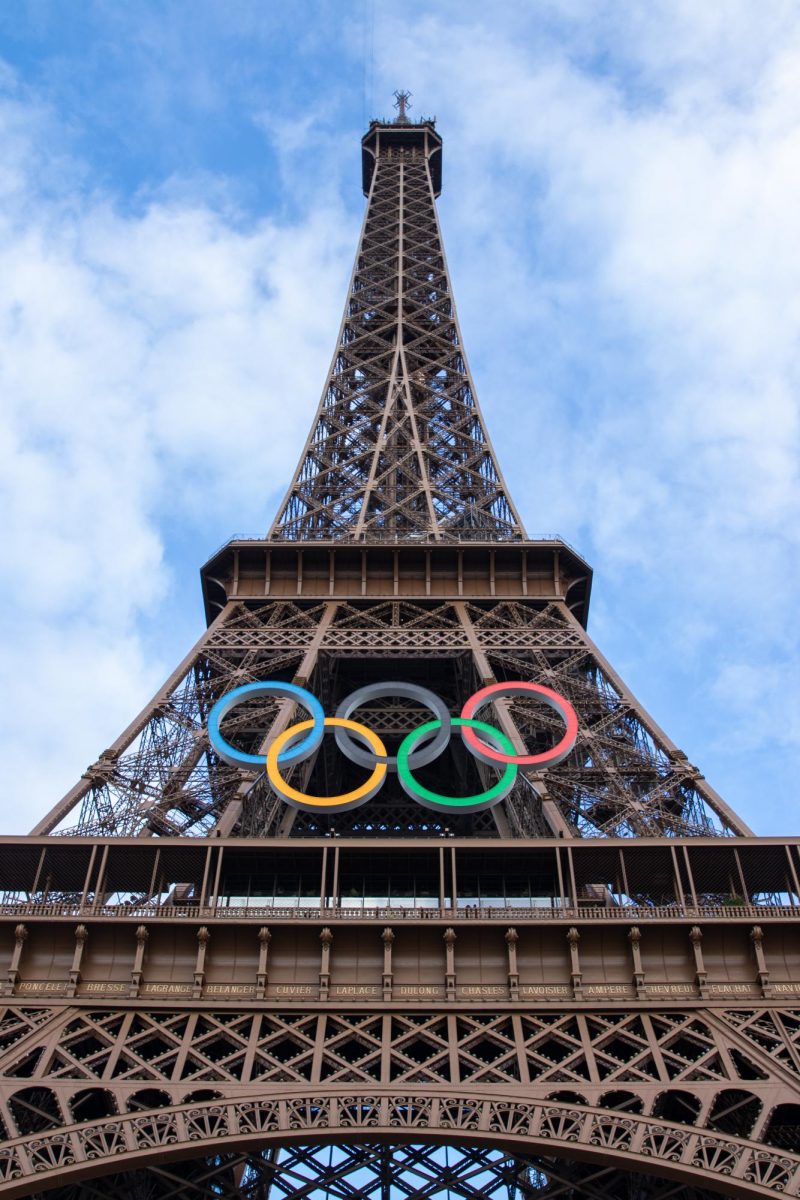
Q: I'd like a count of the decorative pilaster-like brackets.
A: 13